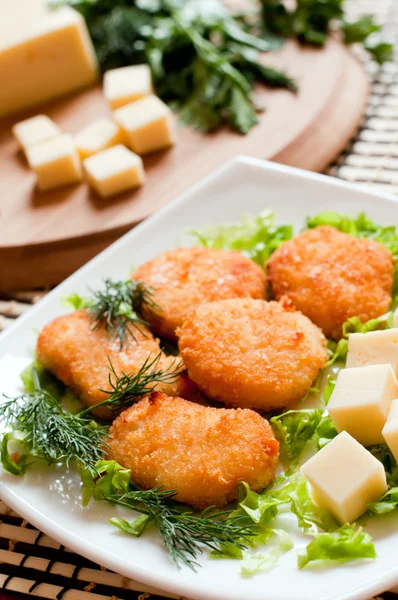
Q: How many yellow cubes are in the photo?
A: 10